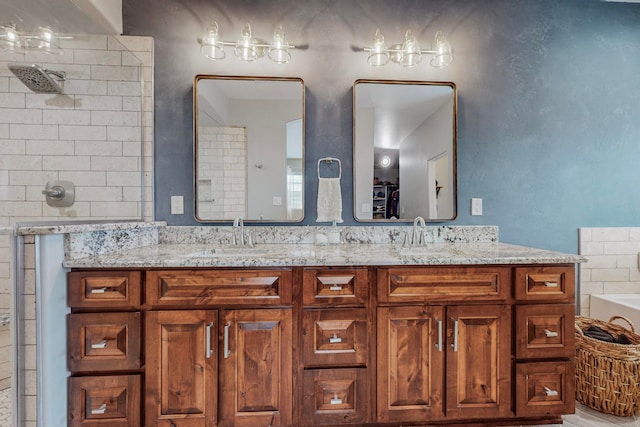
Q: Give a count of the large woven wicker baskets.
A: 1